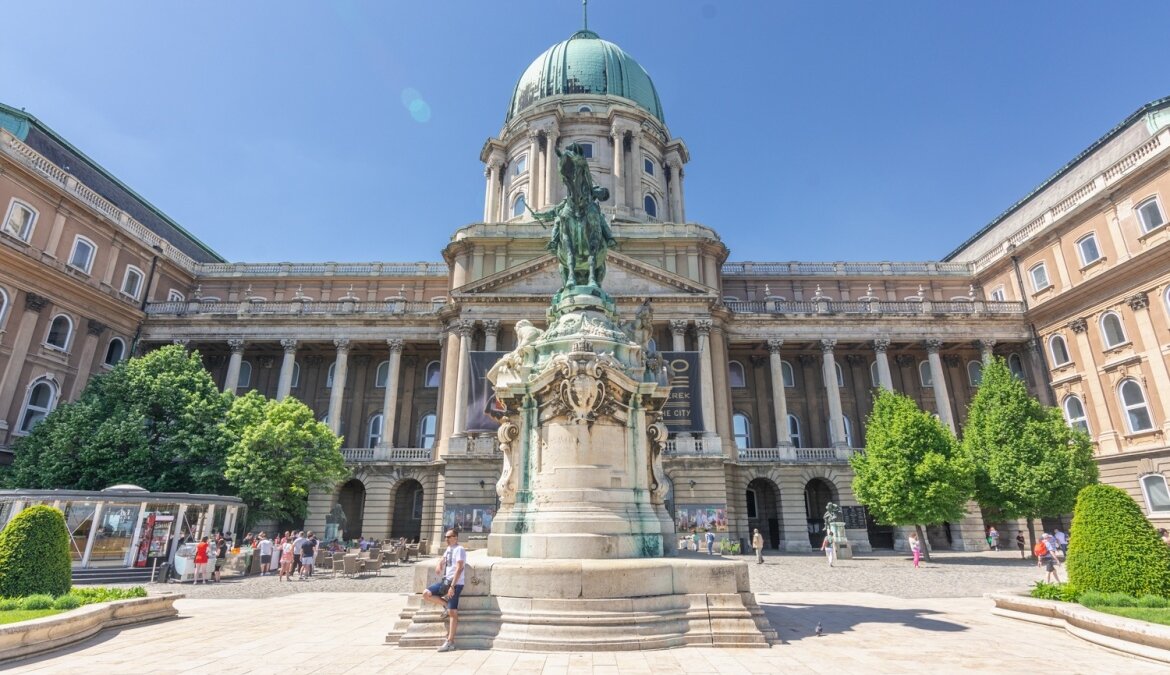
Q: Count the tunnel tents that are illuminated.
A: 0